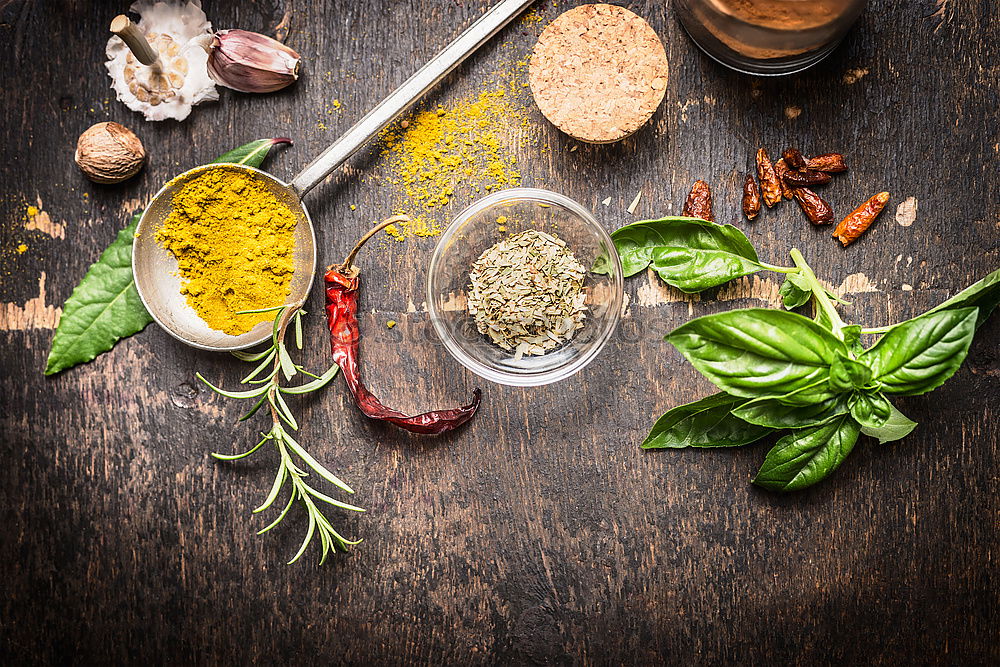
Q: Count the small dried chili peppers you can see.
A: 9